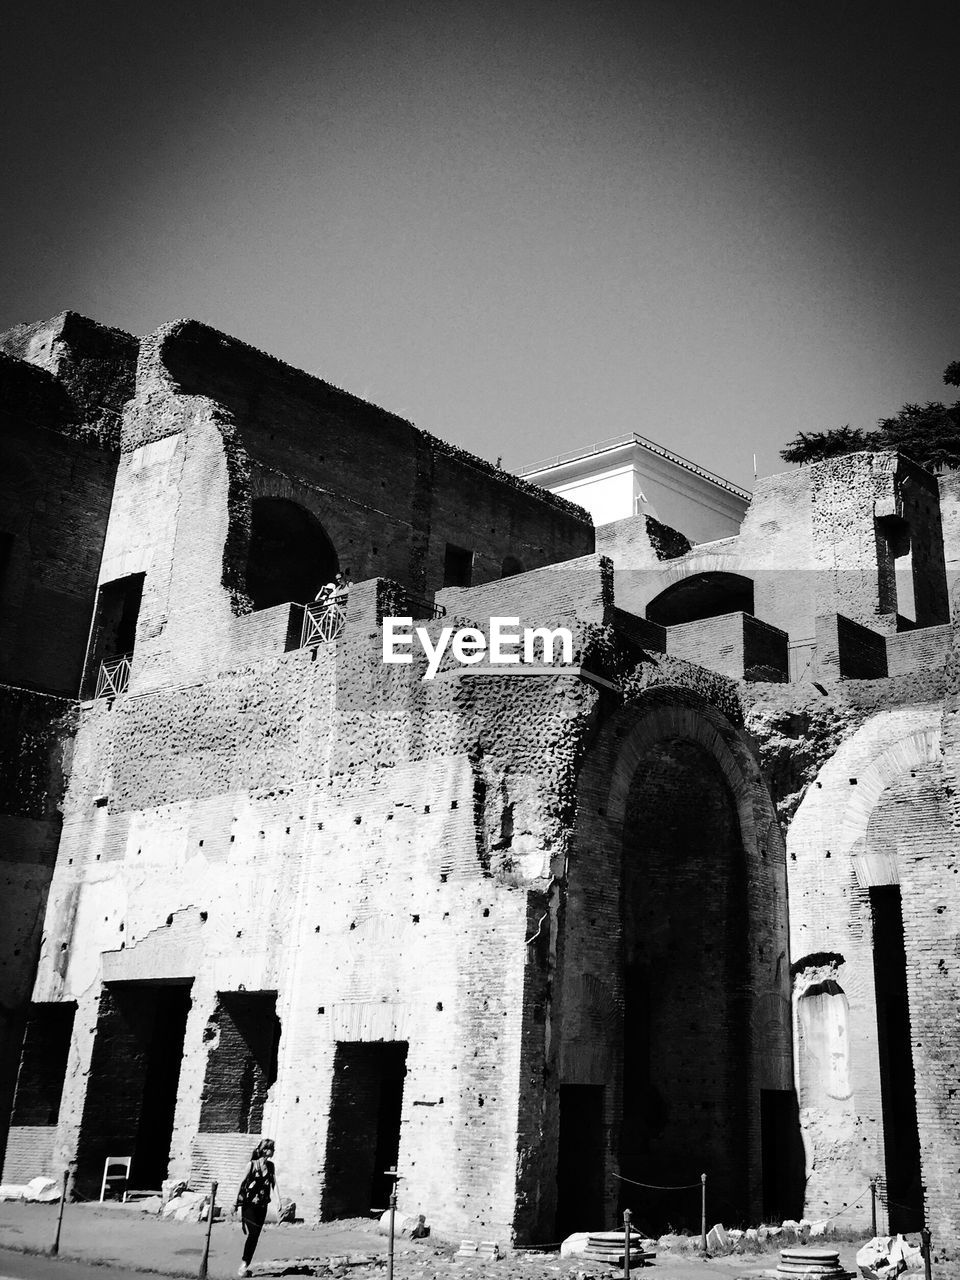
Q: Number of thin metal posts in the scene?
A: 7